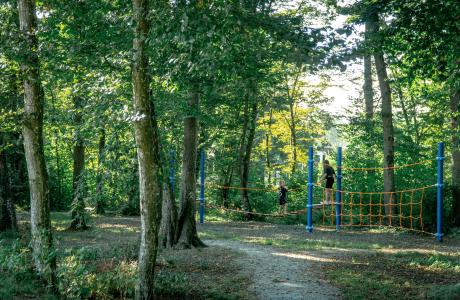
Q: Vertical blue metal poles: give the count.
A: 5